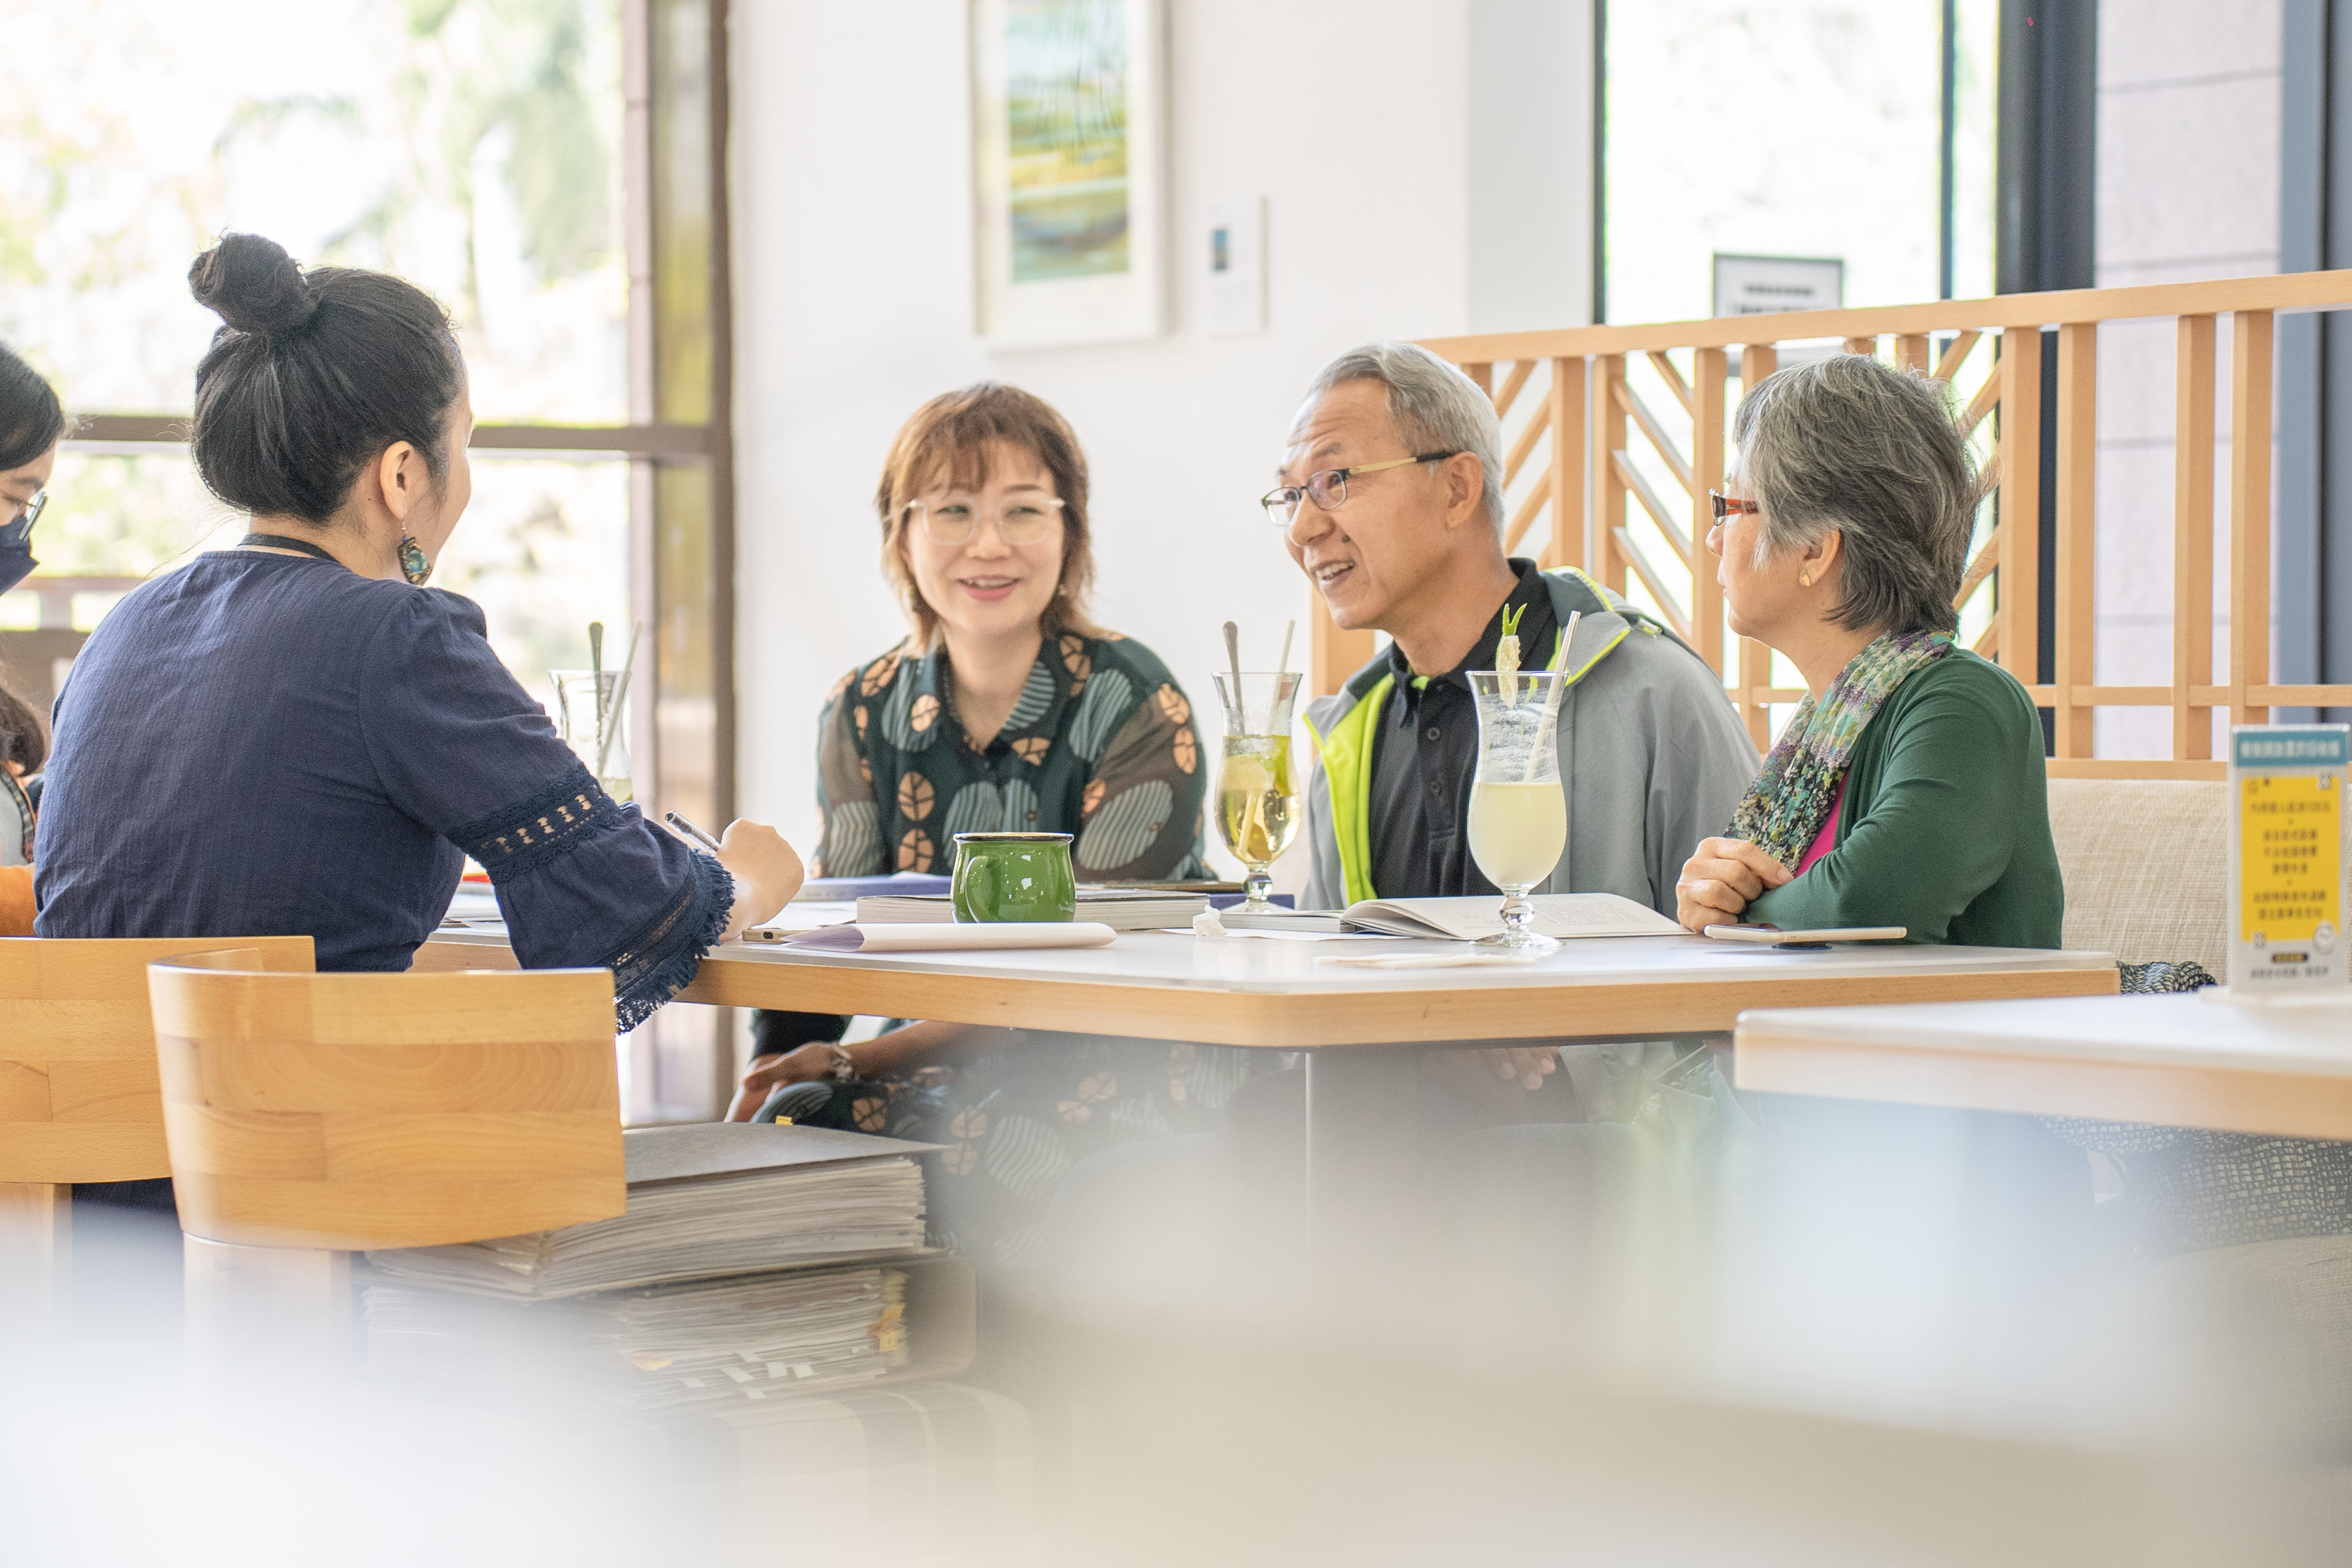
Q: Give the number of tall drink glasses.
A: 3